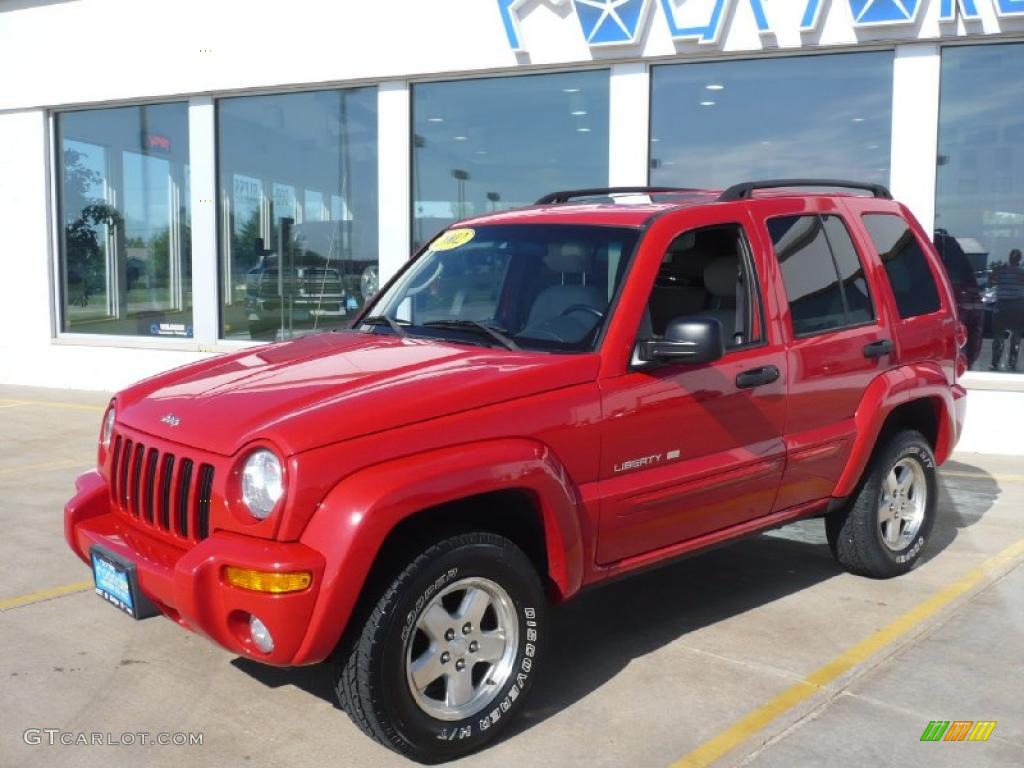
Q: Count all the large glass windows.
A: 5